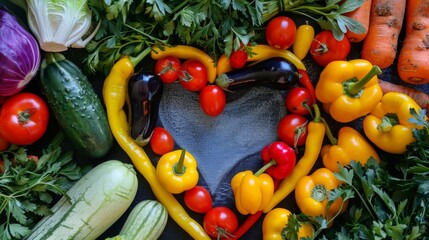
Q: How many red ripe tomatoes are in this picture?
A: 12